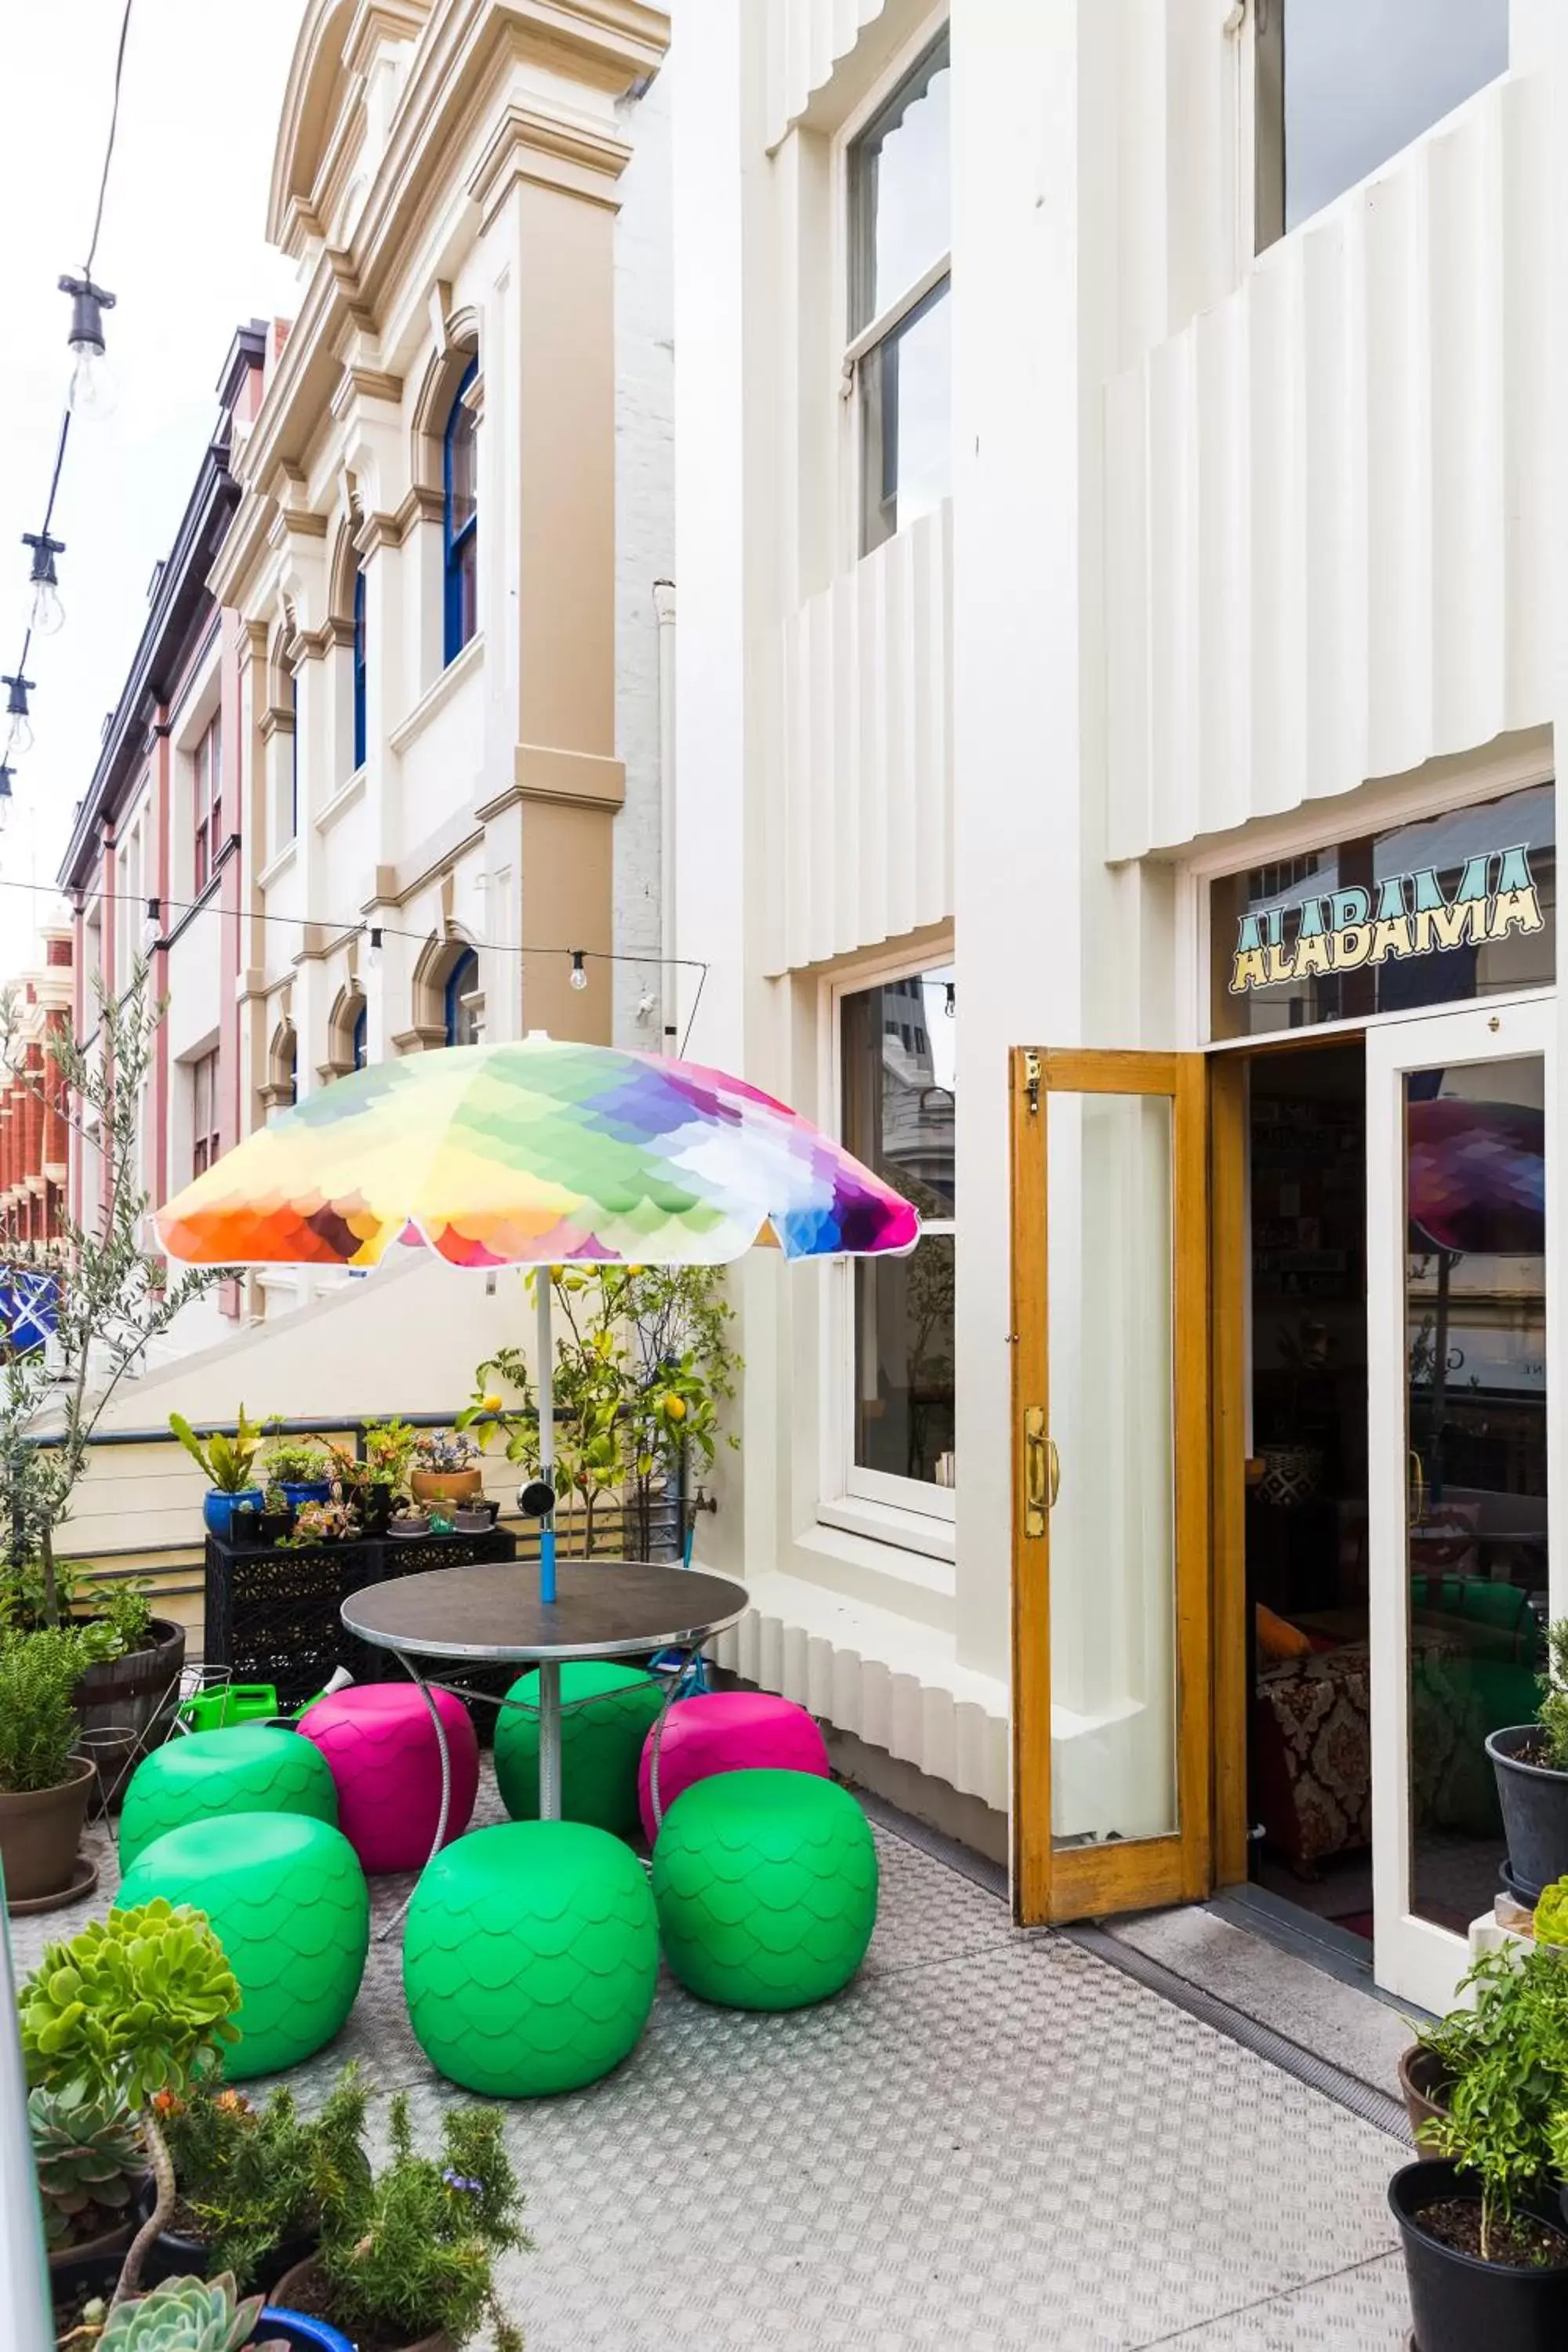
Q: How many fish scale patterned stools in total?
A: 7